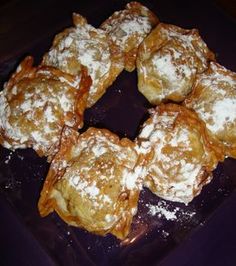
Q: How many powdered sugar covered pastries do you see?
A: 7